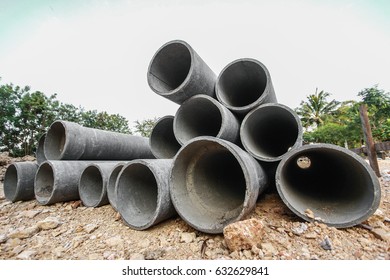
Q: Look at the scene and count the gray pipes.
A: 14